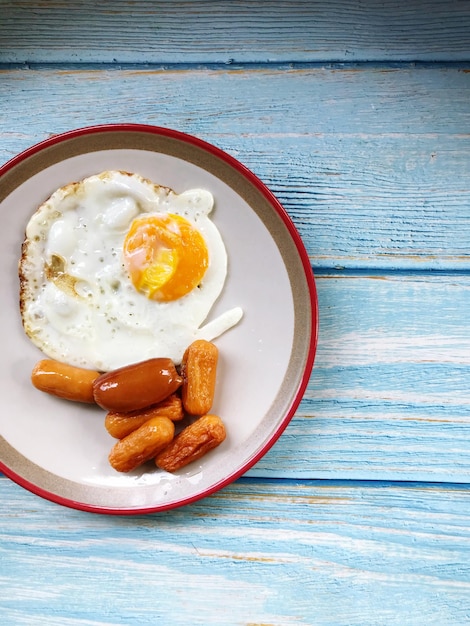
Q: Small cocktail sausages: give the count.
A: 6